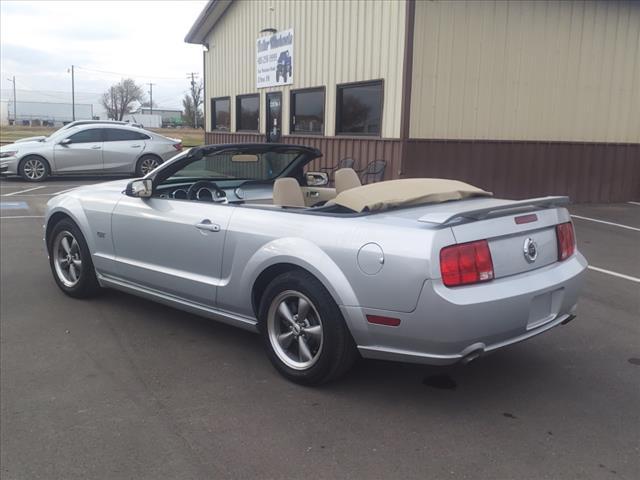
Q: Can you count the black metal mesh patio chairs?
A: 2